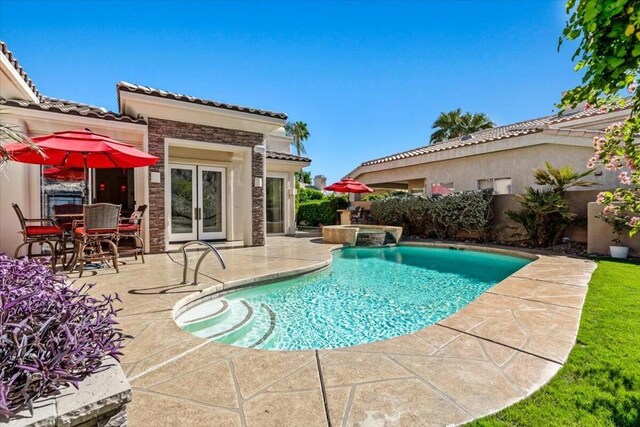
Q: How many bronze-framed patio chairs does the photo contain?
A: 4